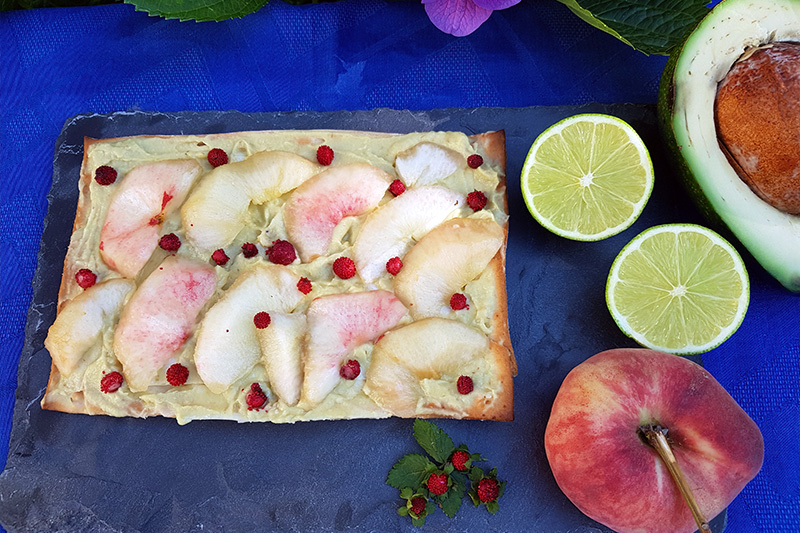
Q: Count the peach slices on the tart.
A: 12